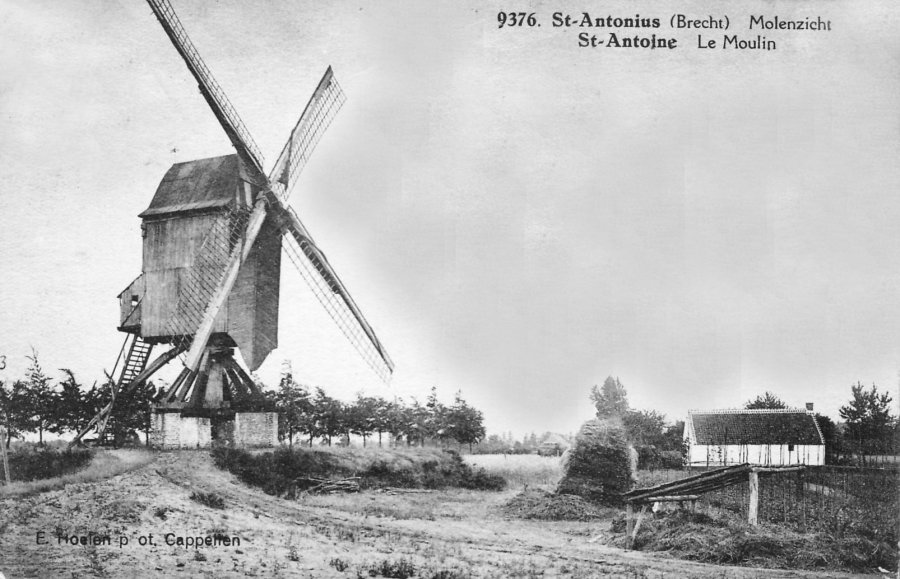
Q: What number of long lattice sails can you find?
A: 4